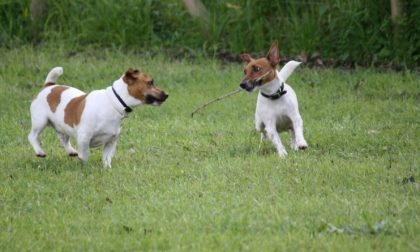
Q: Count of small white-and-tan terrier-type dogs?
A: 2